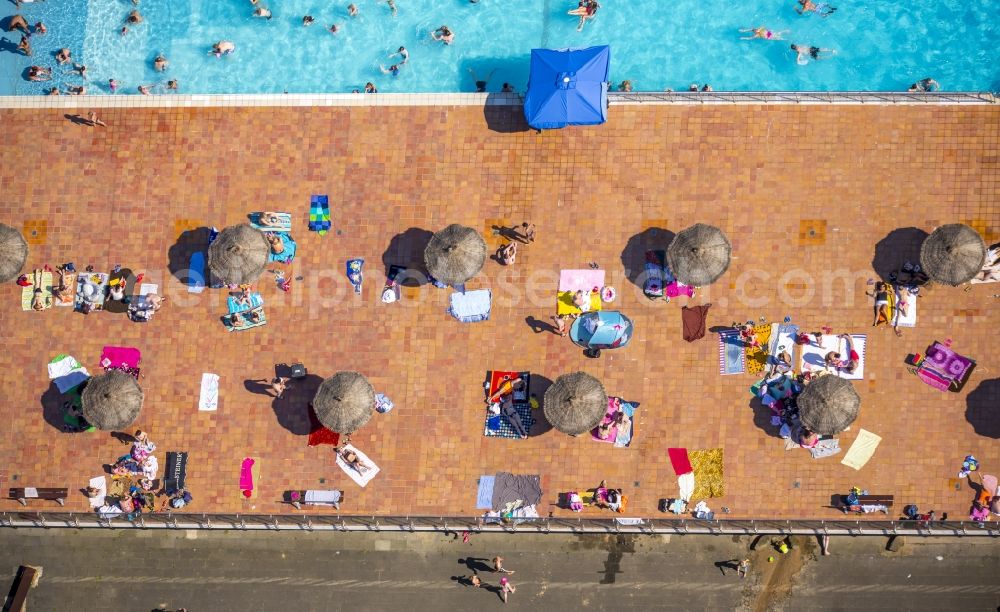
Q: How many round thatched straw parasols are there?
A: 9